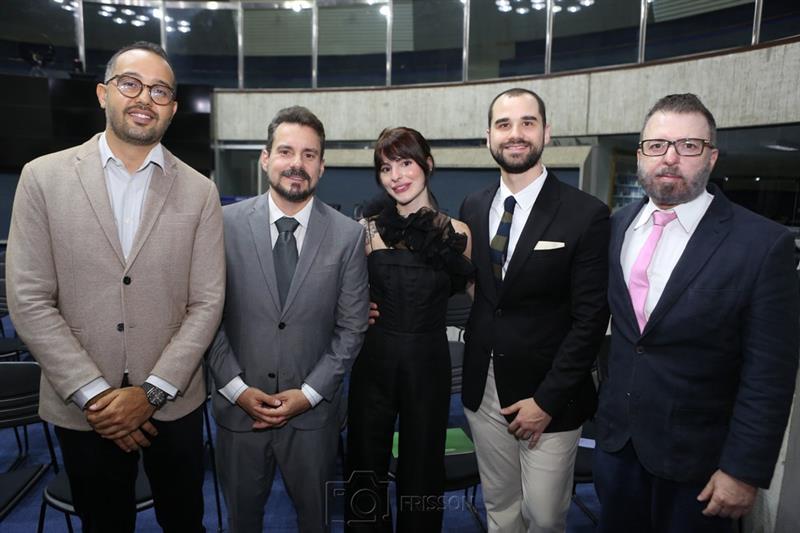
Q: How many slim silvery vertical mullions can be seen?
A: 9